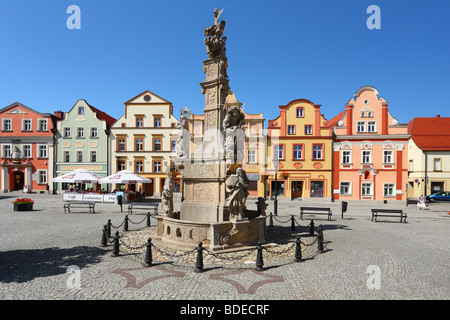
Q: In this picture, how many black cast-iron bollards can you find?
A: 14